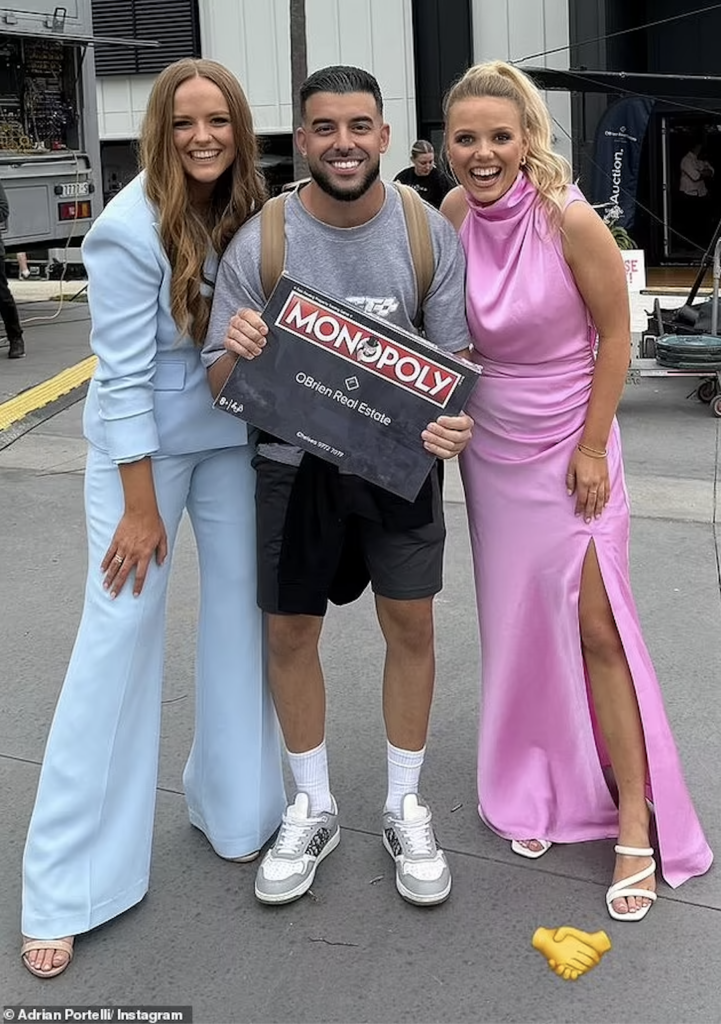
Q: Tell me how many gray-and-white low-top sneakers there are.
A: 2